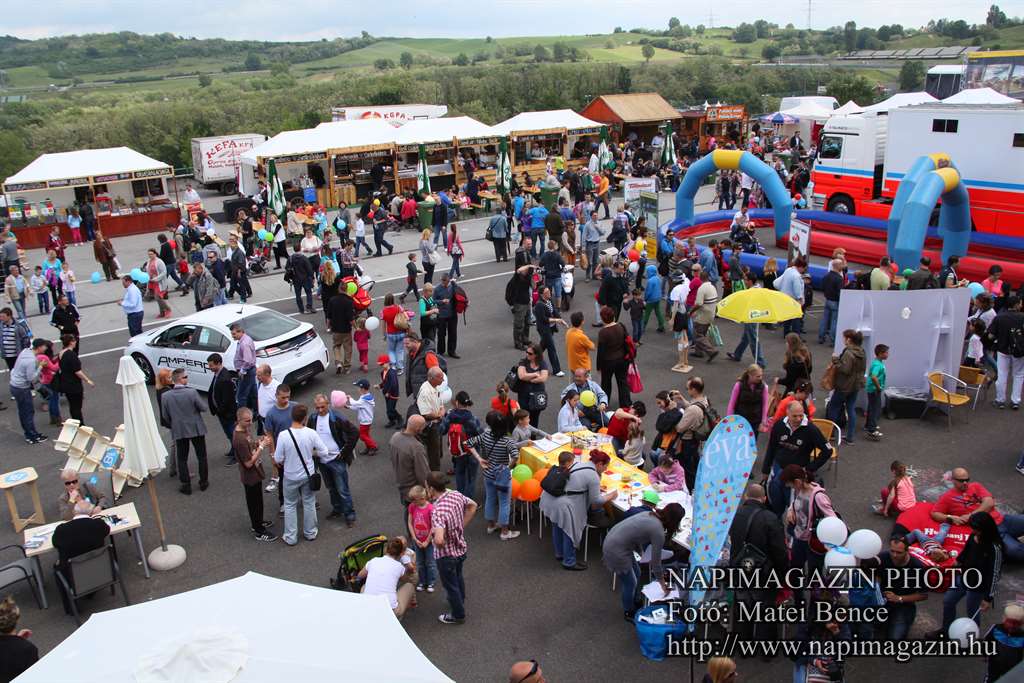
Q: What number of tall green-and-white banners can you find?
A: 5